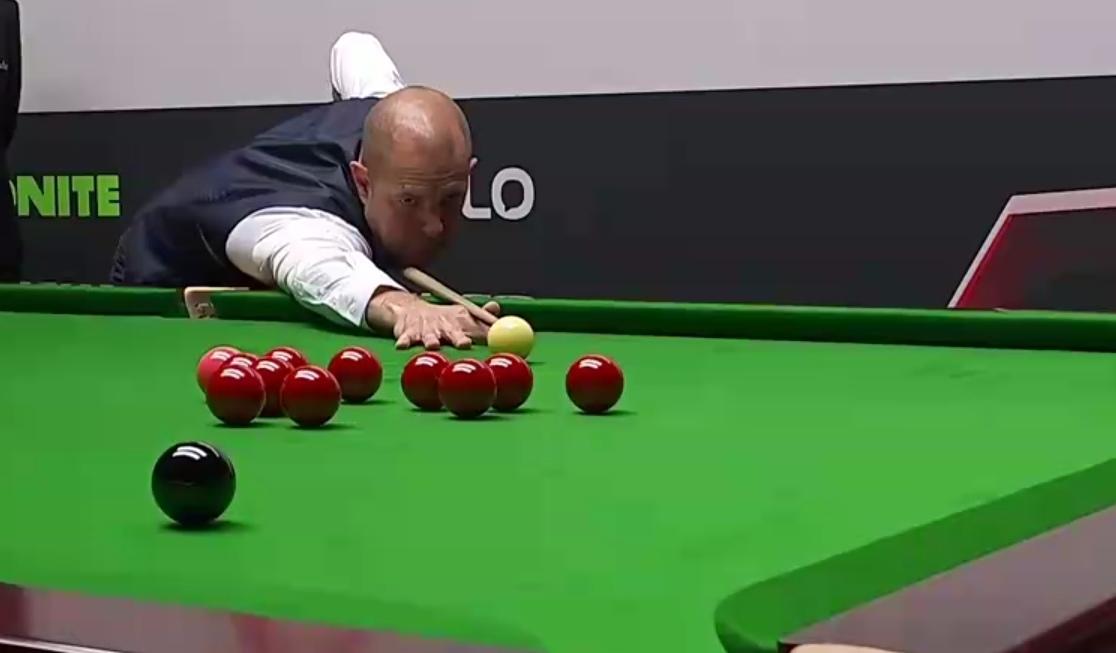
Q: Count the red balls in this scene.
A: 10